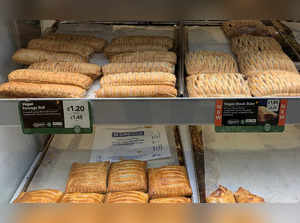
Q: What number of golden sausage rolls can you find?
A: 12